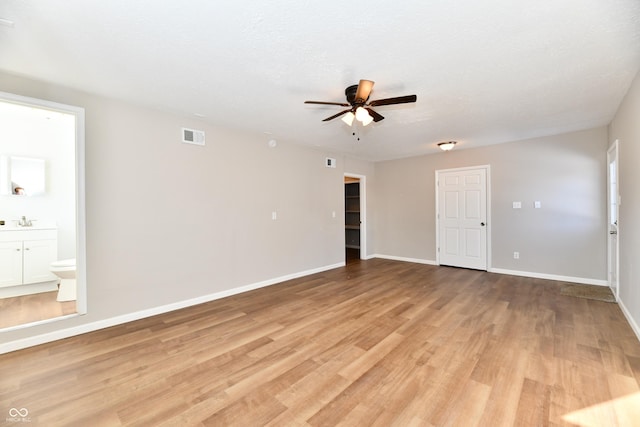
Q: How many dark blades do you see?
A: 4